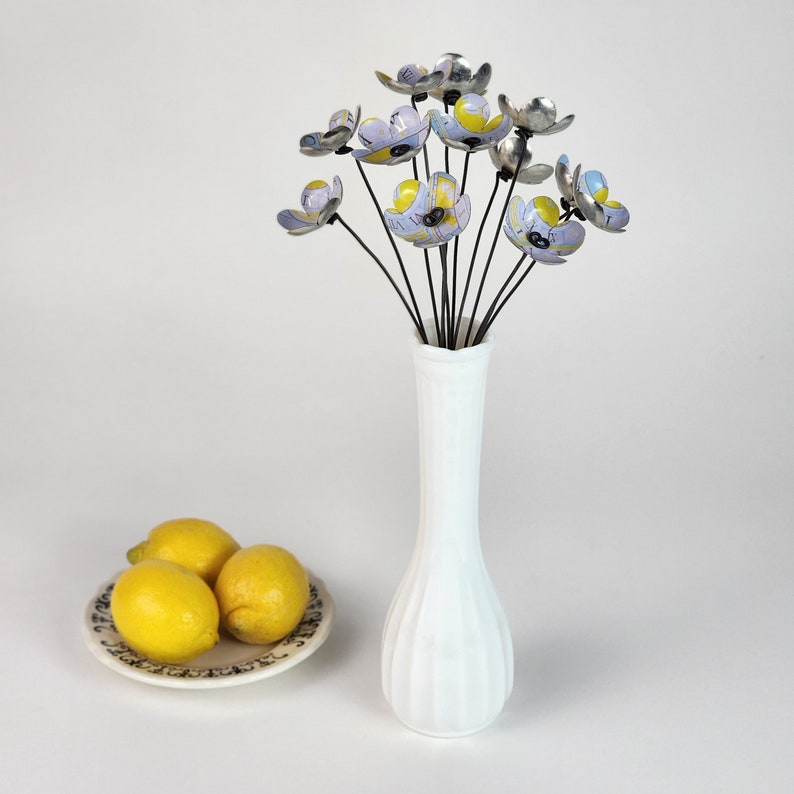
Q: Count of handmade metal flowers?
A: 12